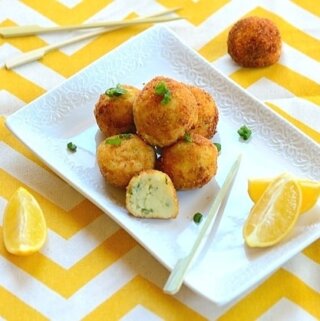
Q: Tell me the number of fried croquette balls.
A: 7